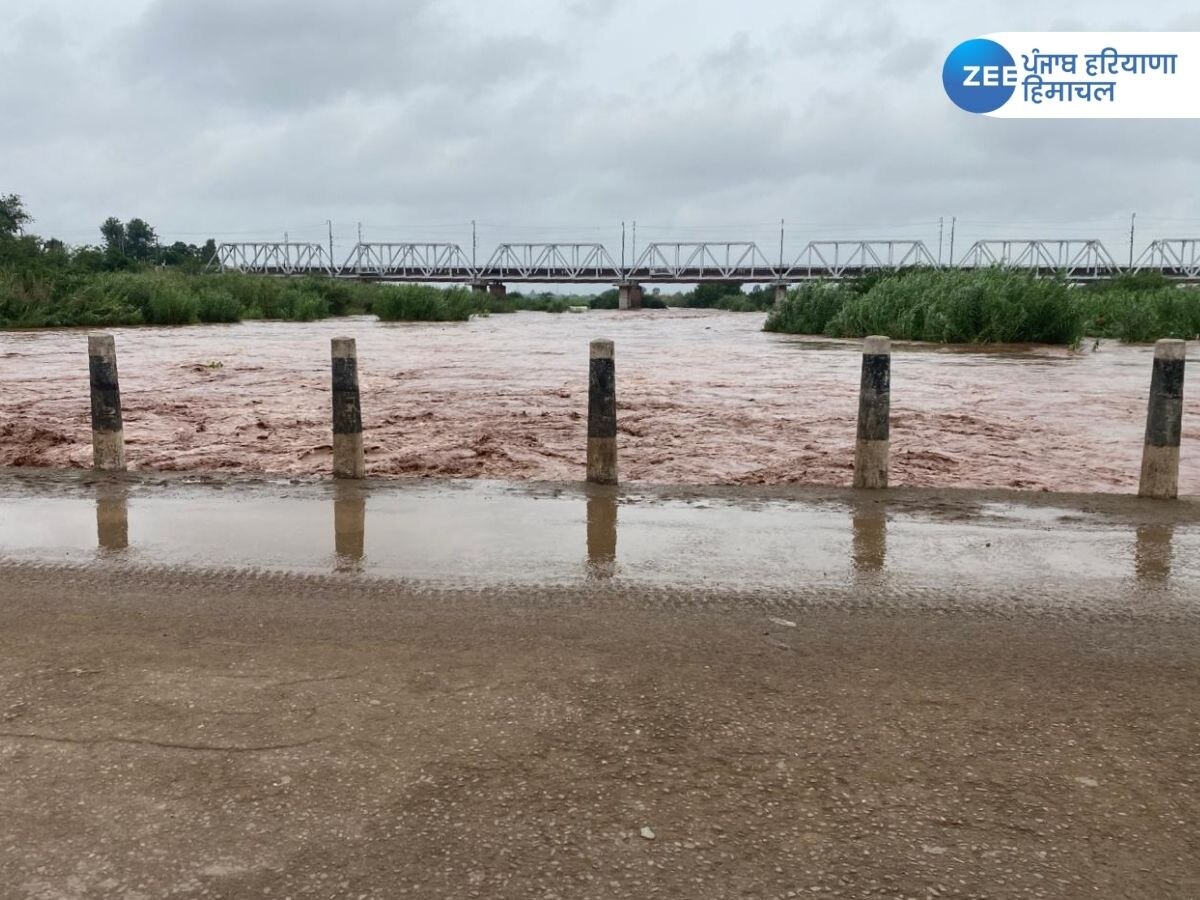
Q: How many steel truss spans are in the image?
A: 7